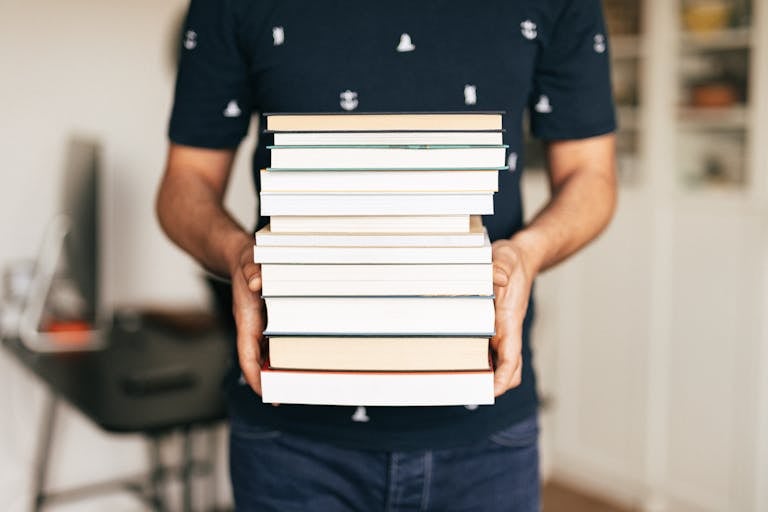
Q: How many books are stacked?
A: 12